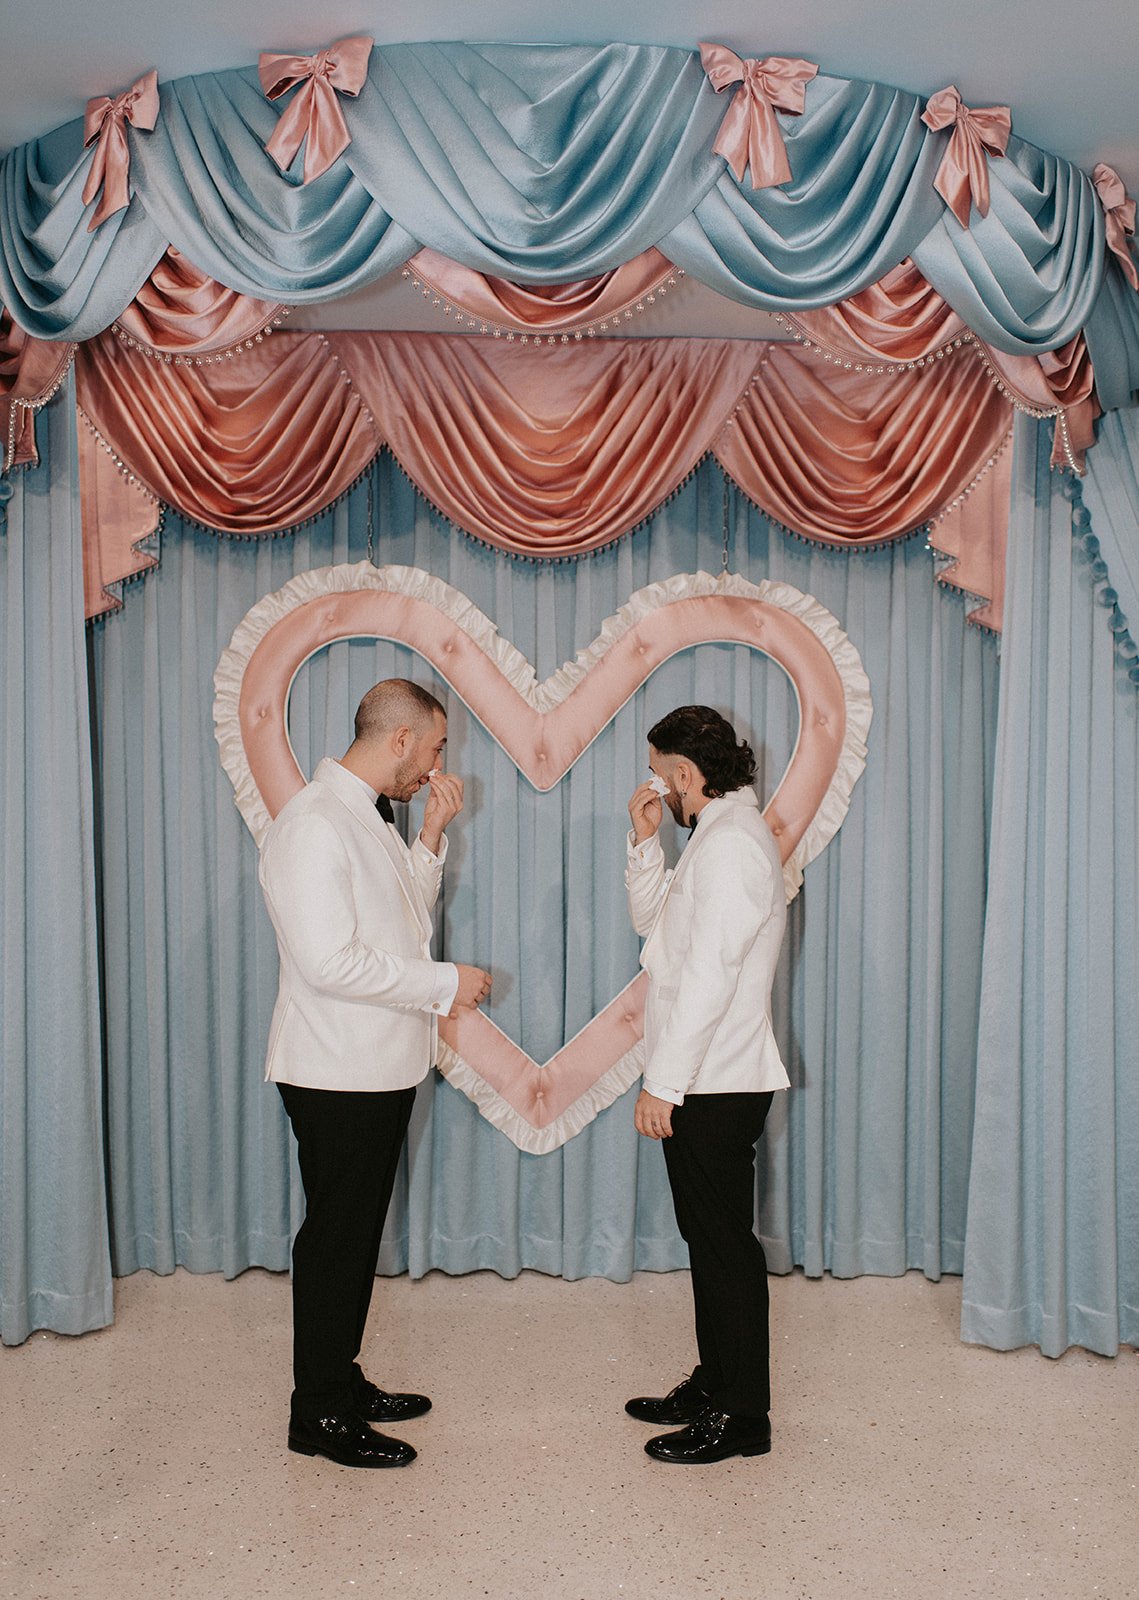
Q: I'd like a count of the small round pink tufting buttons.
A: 11